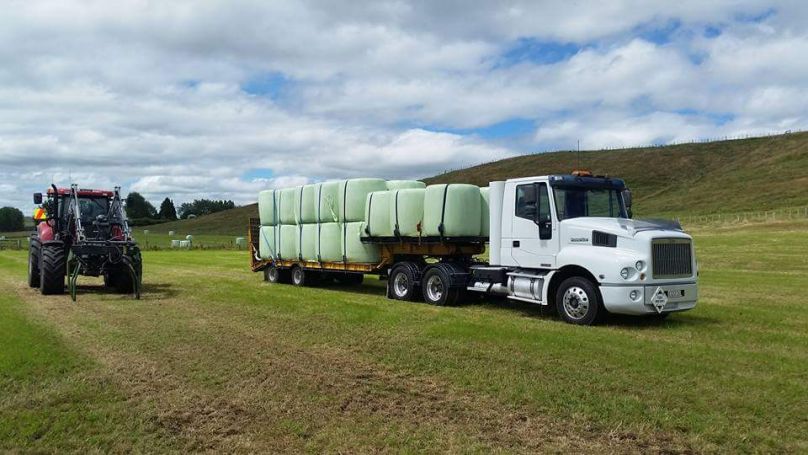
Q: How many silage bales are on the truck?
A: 15